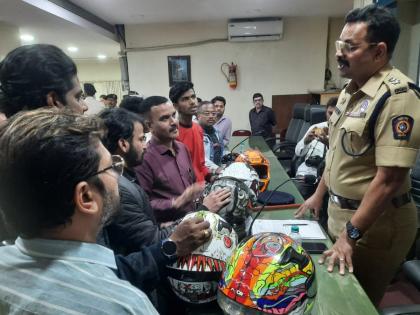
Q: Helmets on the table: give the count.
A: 5